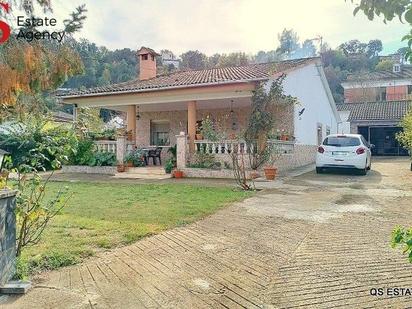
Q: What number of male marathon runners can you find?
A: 0